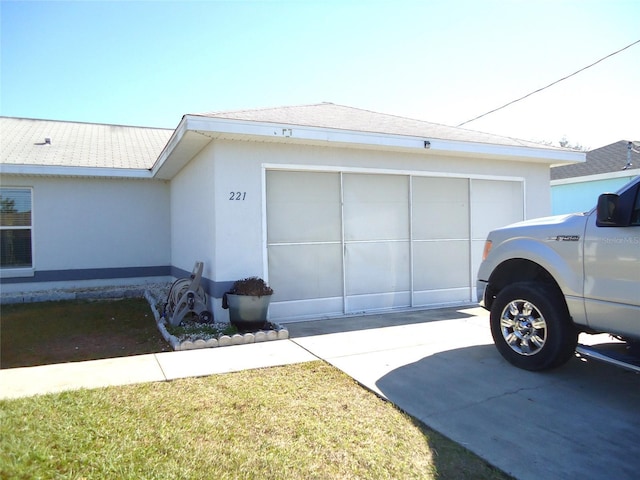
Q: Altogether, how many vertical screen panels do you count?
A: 4